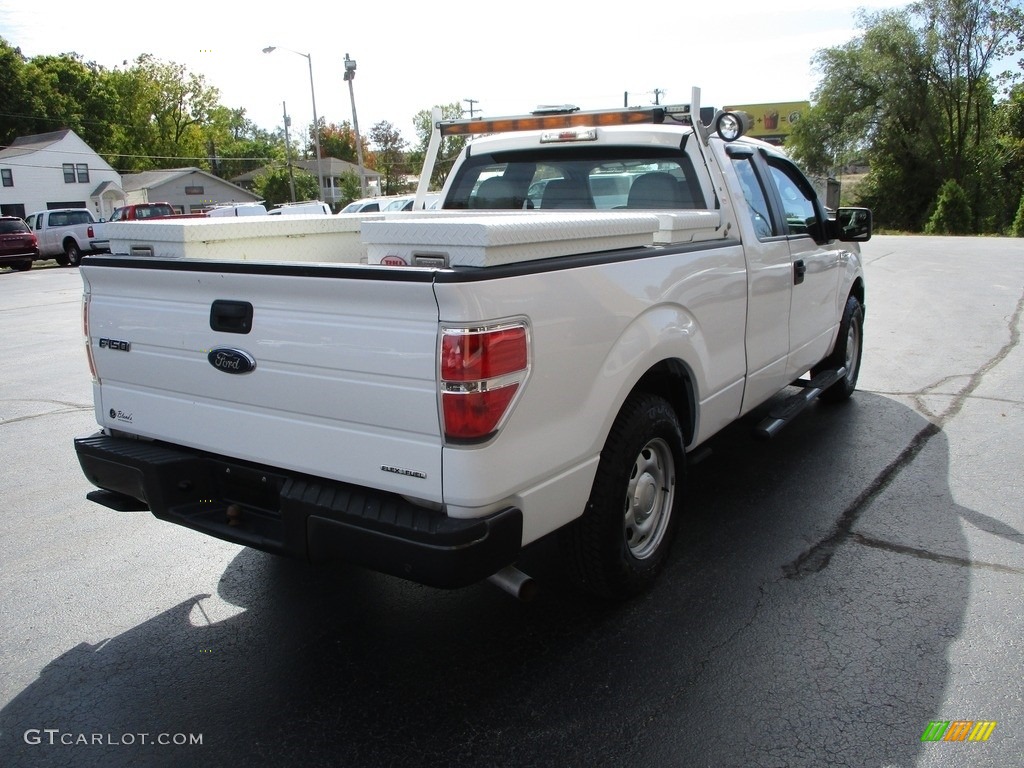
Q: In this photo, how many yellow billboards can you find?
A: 1